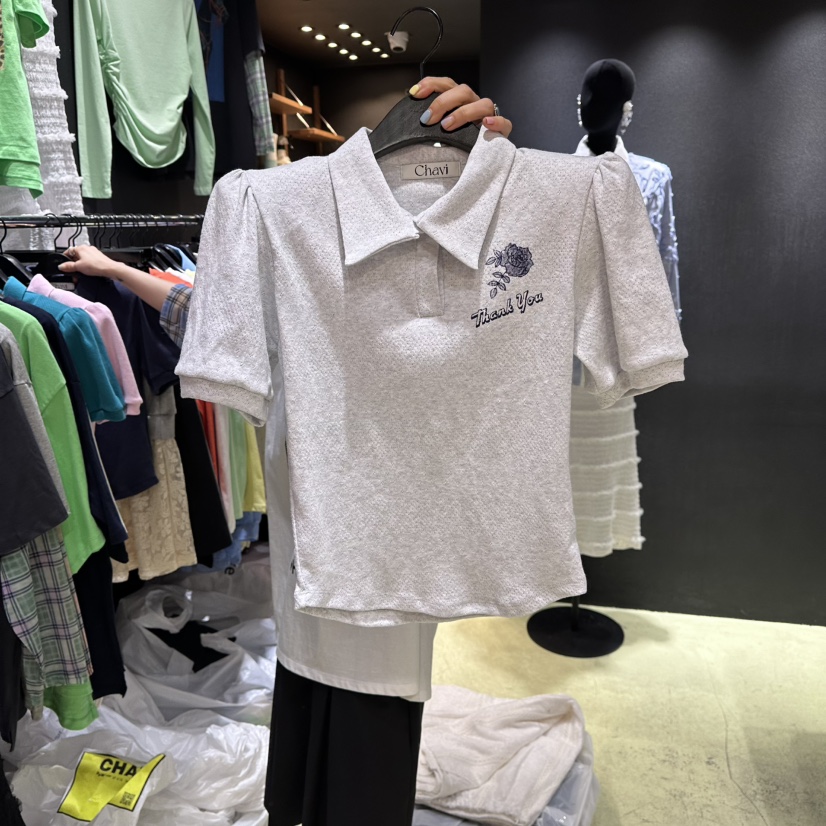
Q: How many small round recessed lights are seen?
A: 10